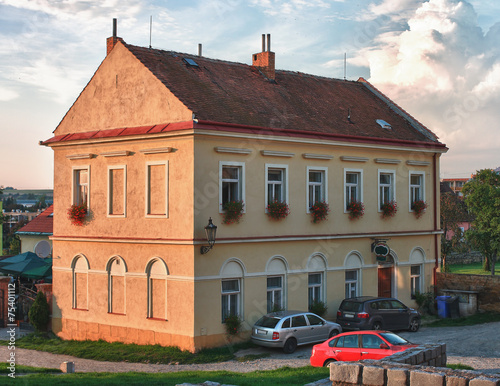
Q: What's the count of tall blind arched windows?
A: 3